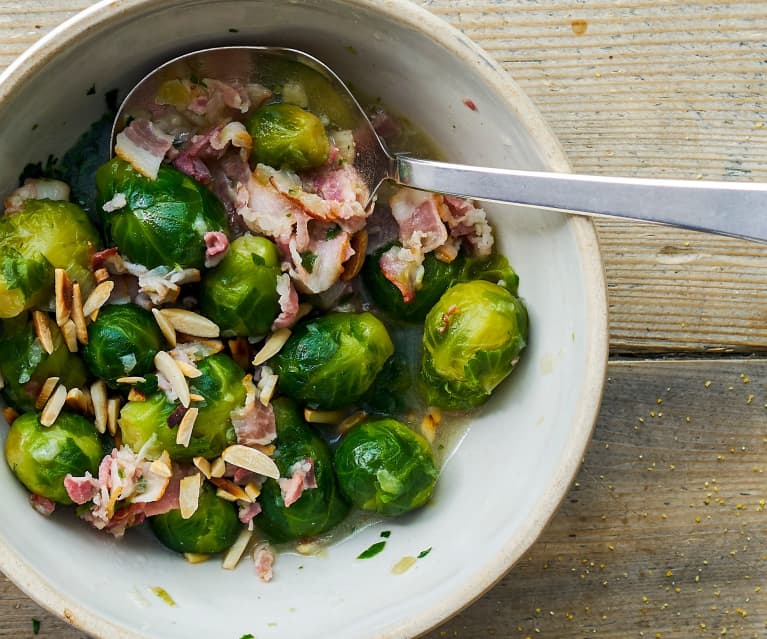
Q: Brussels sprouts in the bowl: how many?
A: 14